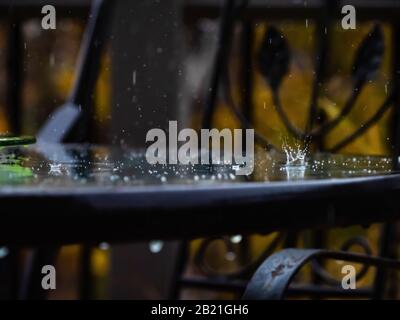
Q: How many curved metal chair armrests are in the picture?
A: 1